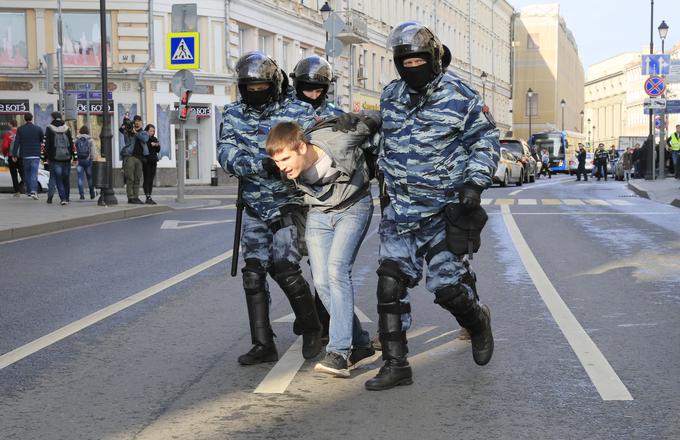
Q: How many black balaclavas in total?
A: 3